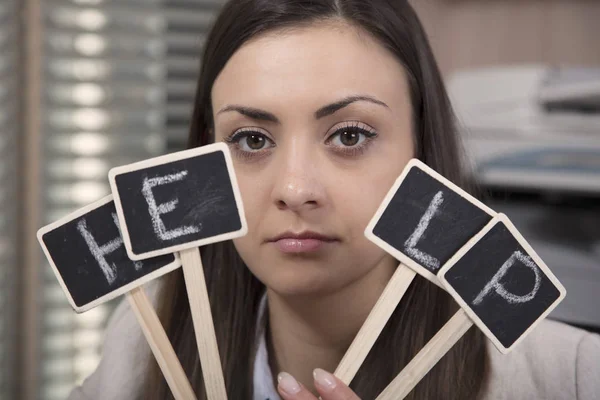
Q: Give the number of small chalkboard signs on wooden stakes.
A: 4